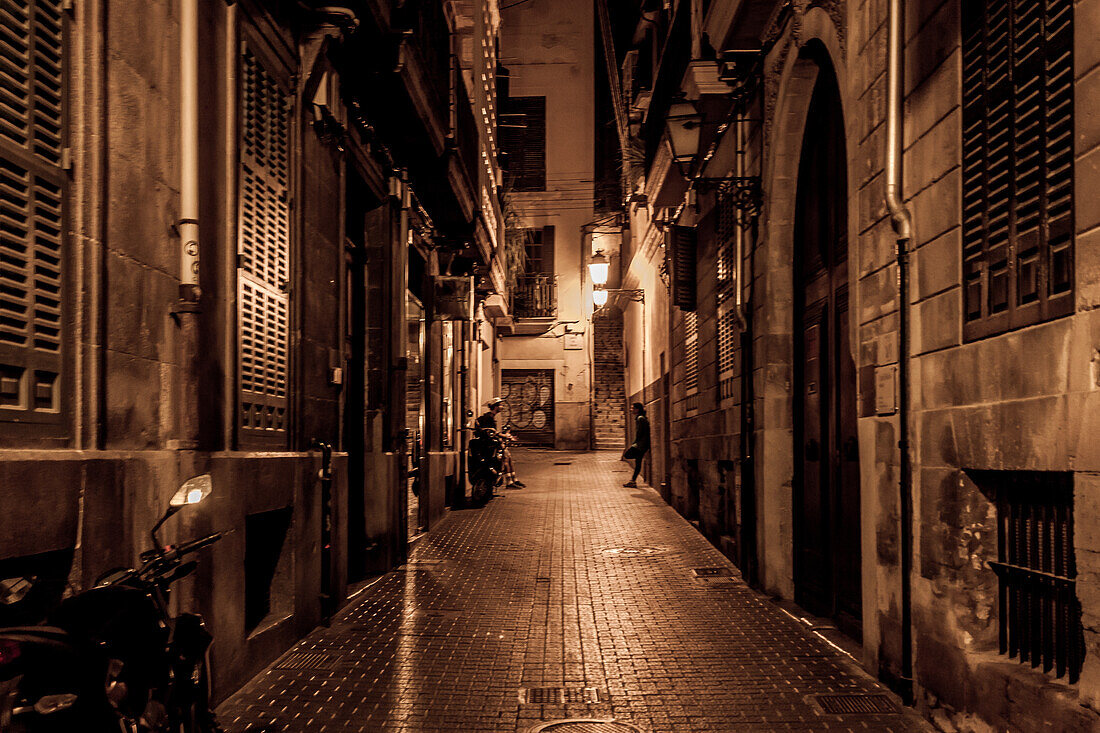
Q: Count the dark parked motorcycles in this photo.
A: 2